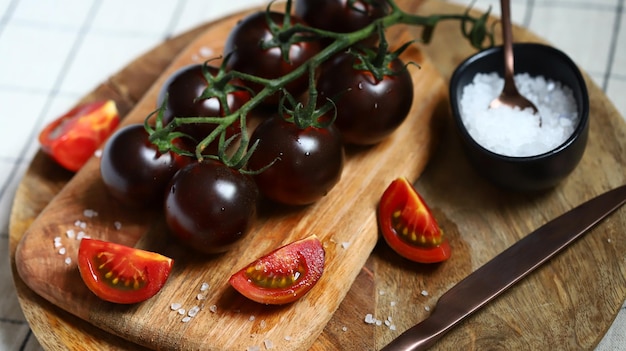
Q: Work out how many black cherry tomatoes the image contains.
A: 7